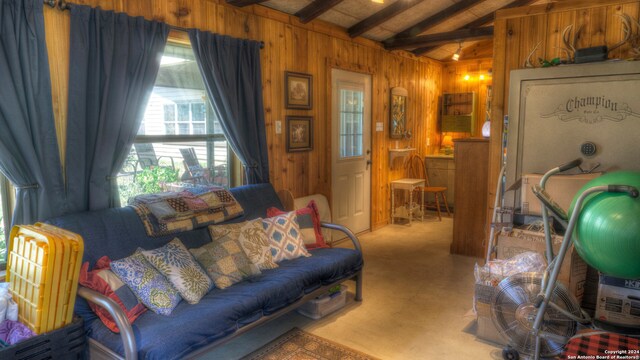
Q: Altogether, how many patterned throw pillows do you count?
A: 7